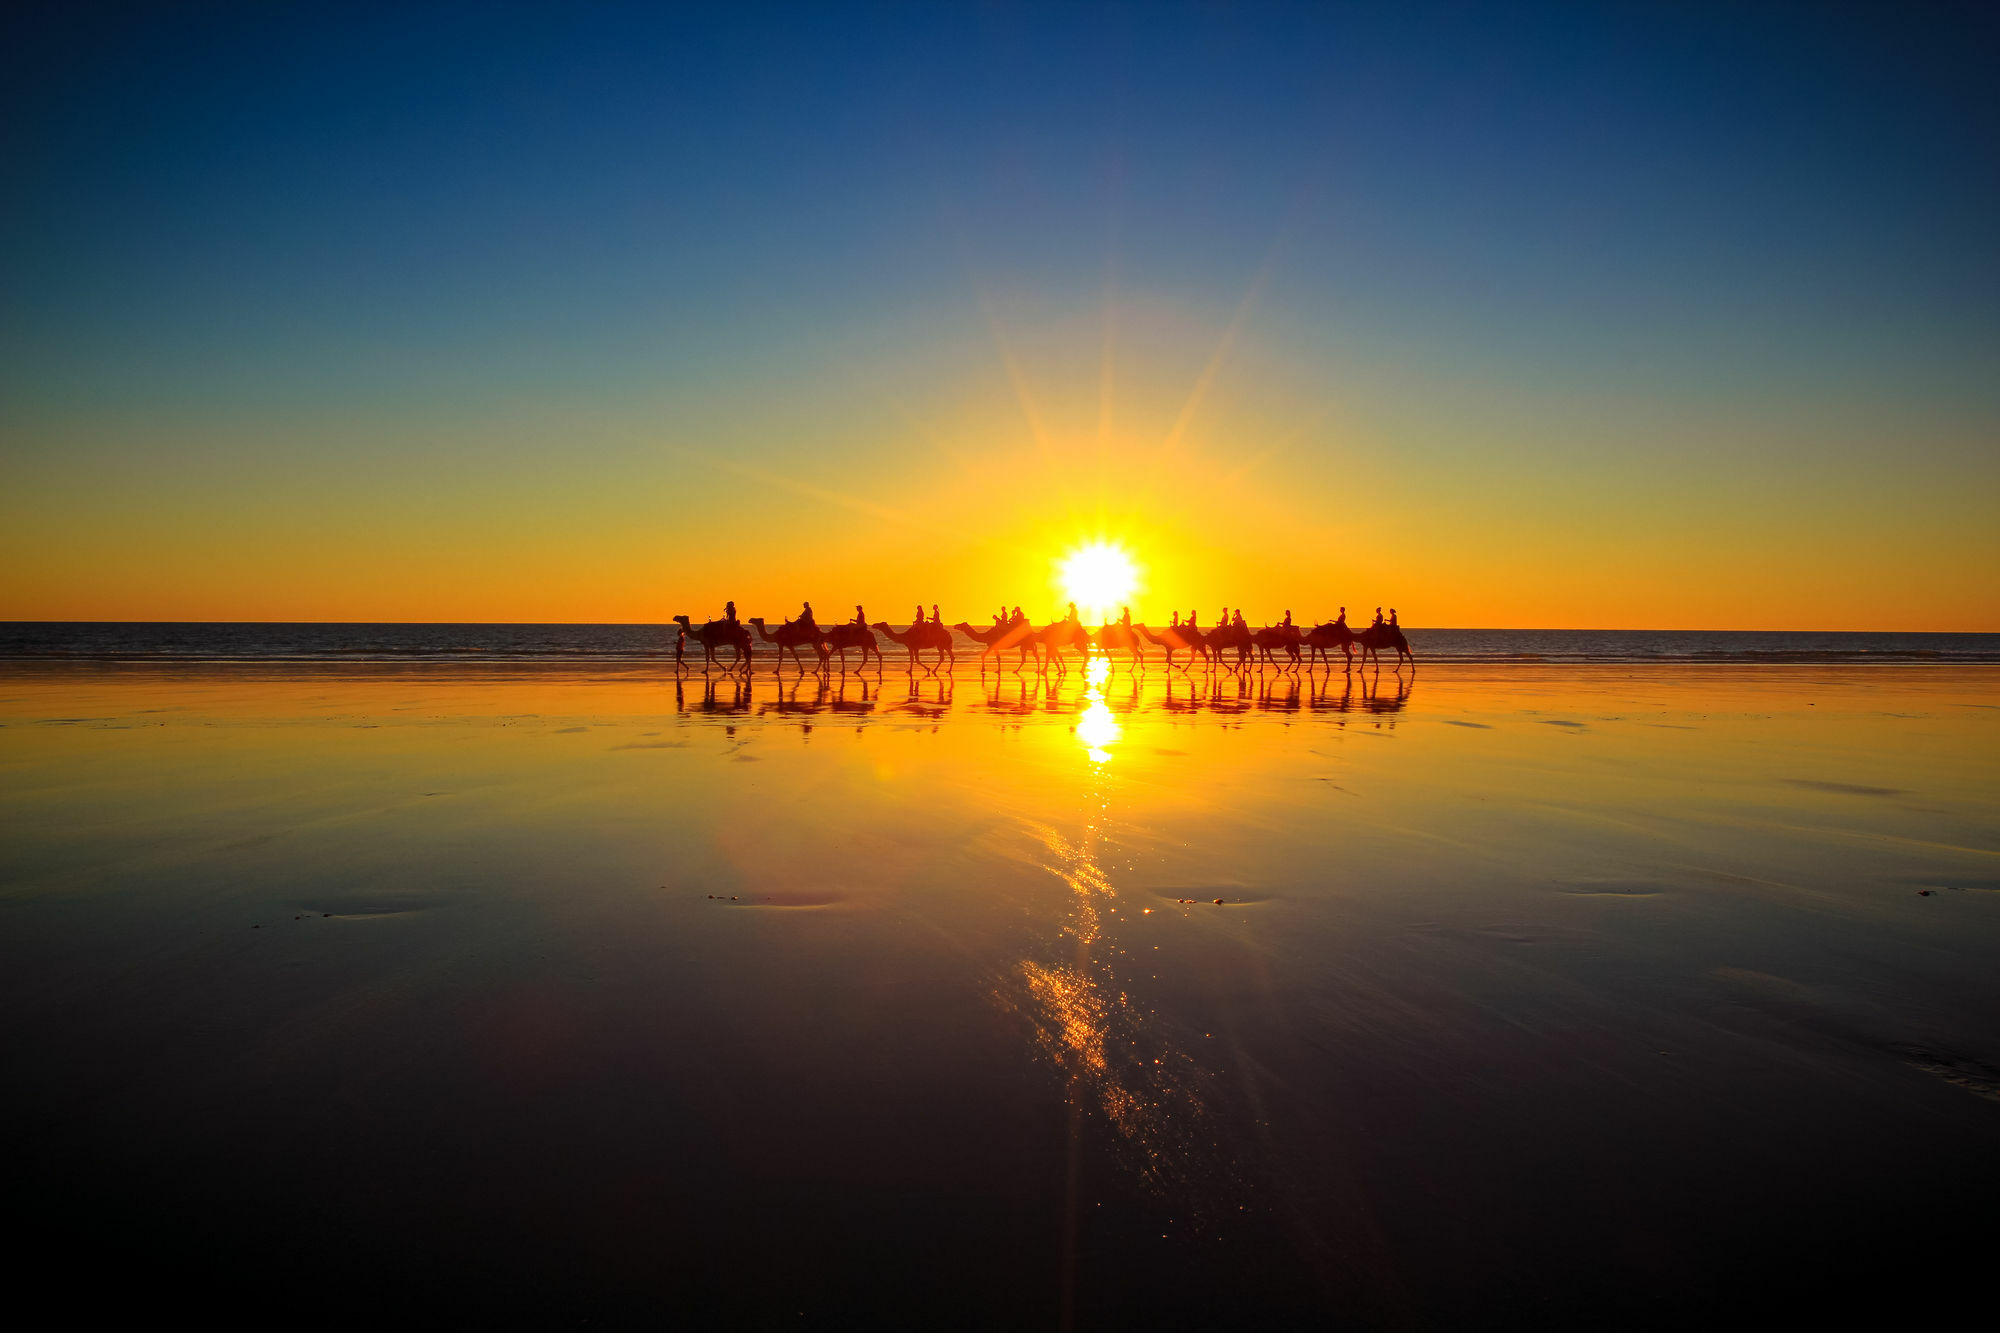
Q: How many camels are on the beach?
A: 12